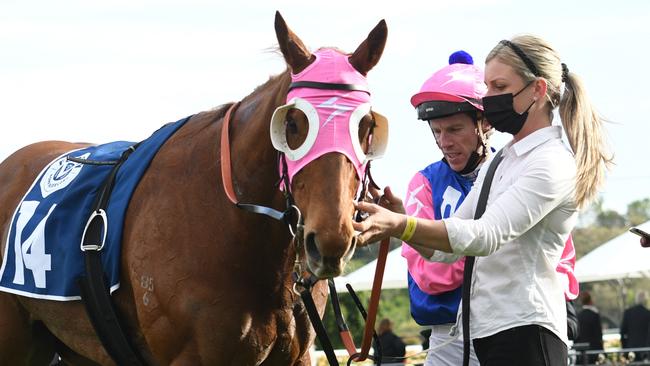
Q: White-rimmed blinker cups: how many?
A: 2